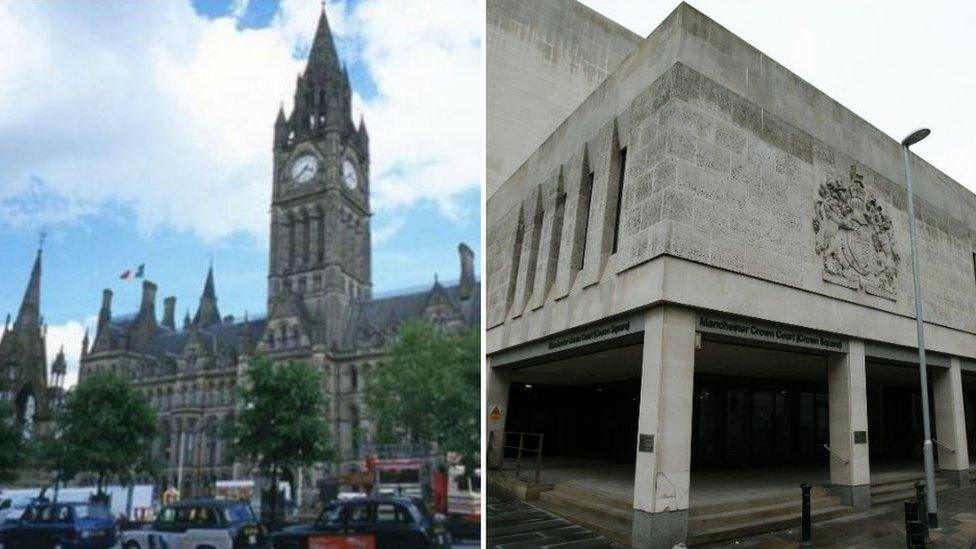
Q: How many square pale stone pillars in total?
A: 4